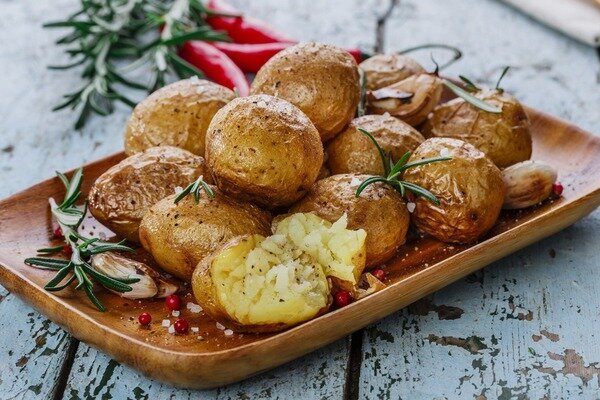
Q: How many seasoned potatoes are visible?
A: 11